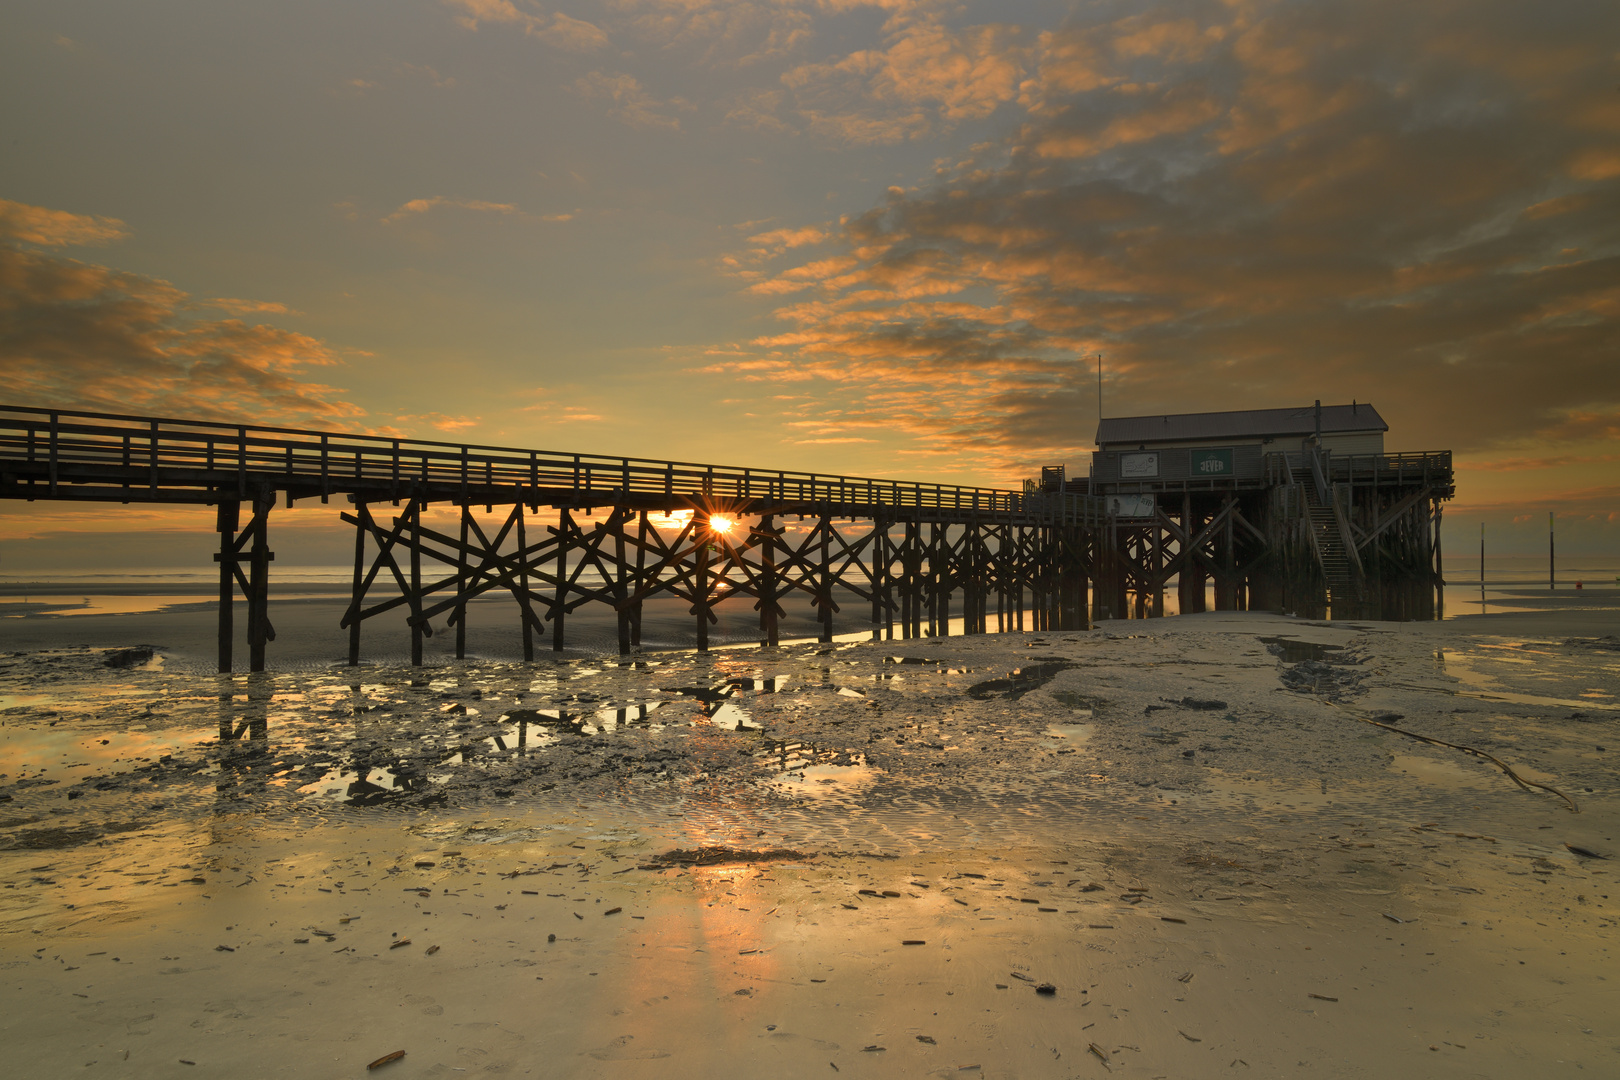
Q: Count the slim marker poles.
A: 2